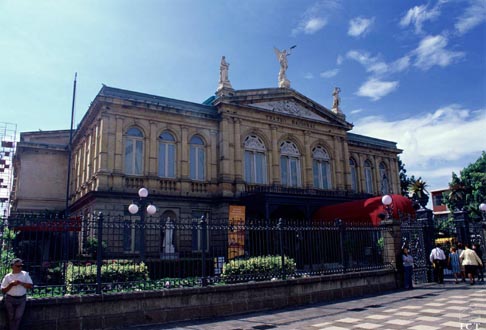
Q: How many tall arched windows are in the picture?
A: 9